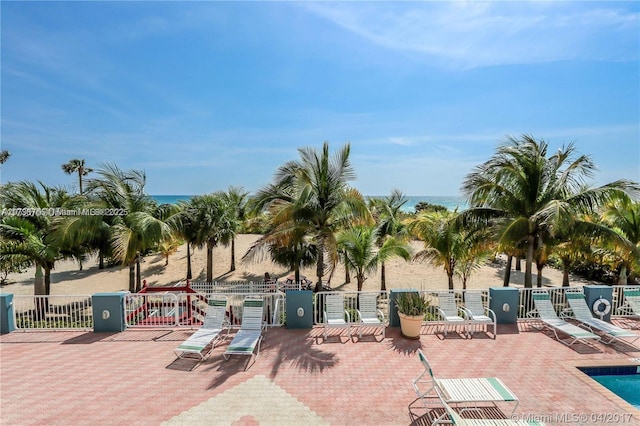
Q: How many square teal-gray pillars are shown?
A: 6